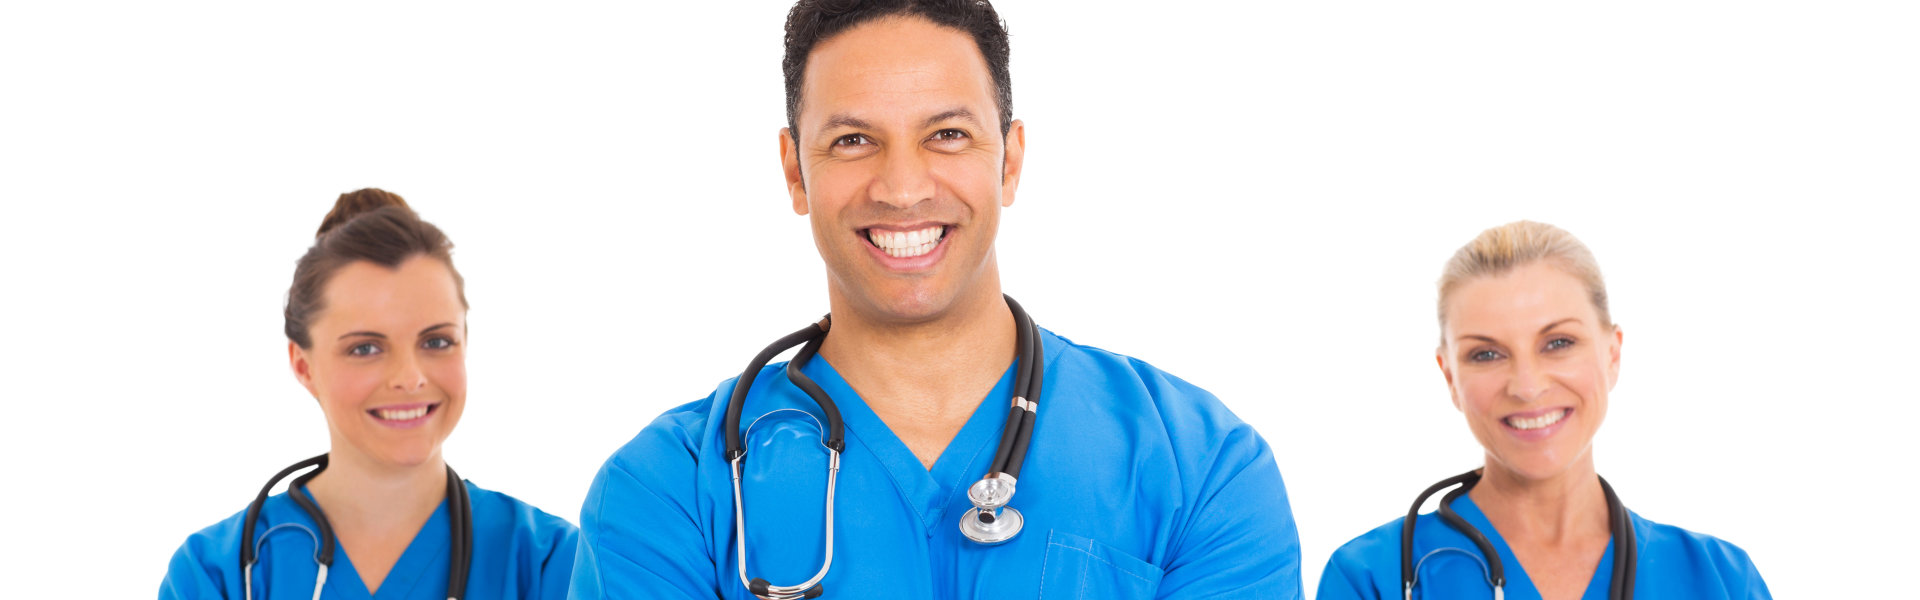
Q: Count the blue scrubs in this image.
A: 3